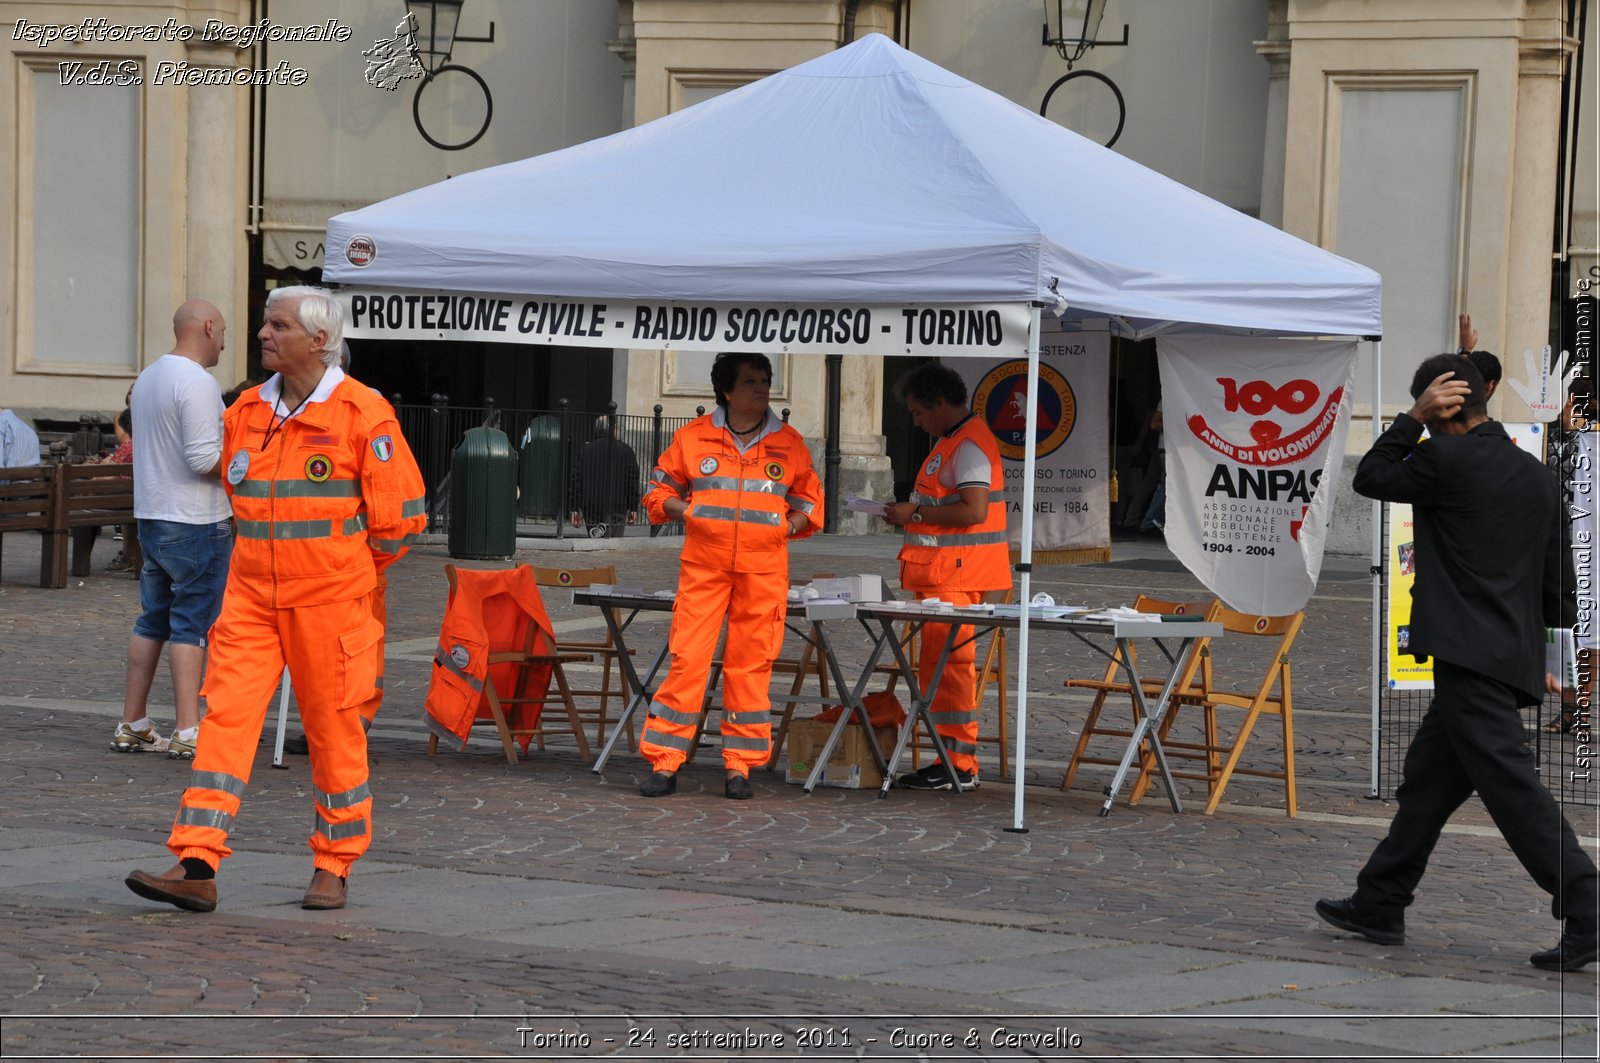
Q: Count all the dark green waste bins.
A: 2